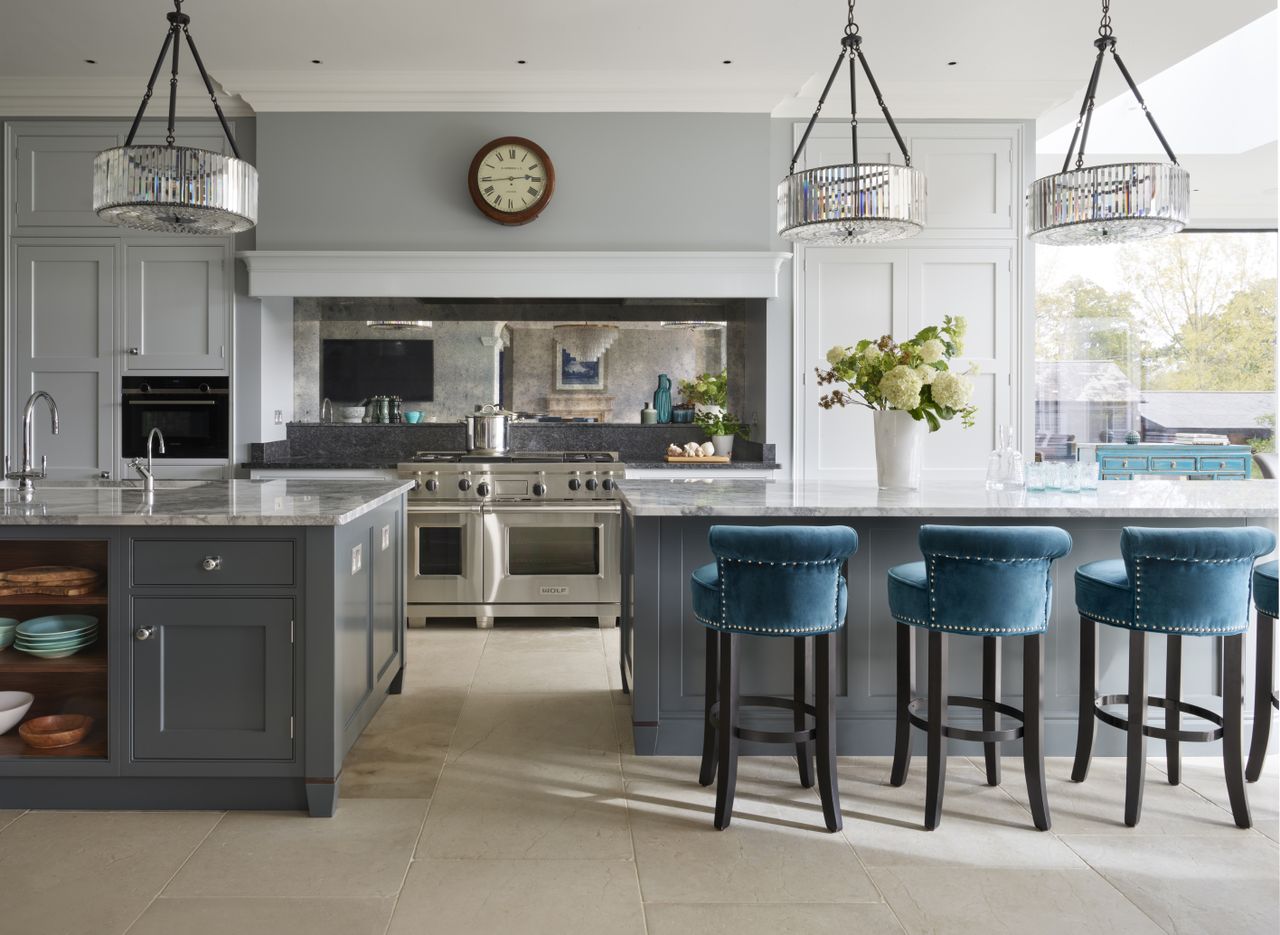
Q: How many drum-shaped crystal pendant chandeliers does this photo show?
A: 3